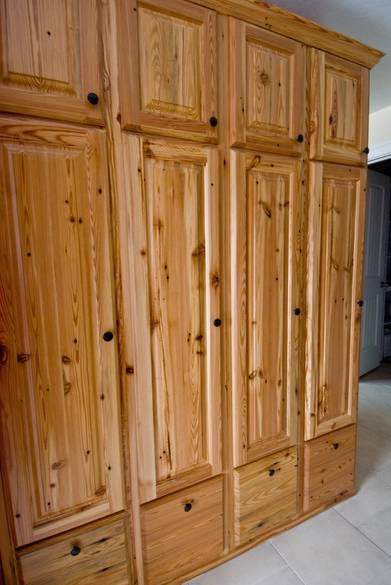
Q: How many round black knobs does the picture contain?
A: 12